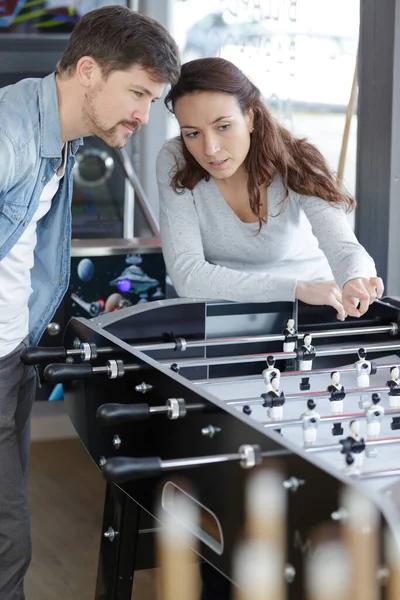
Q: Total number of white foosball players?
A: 5